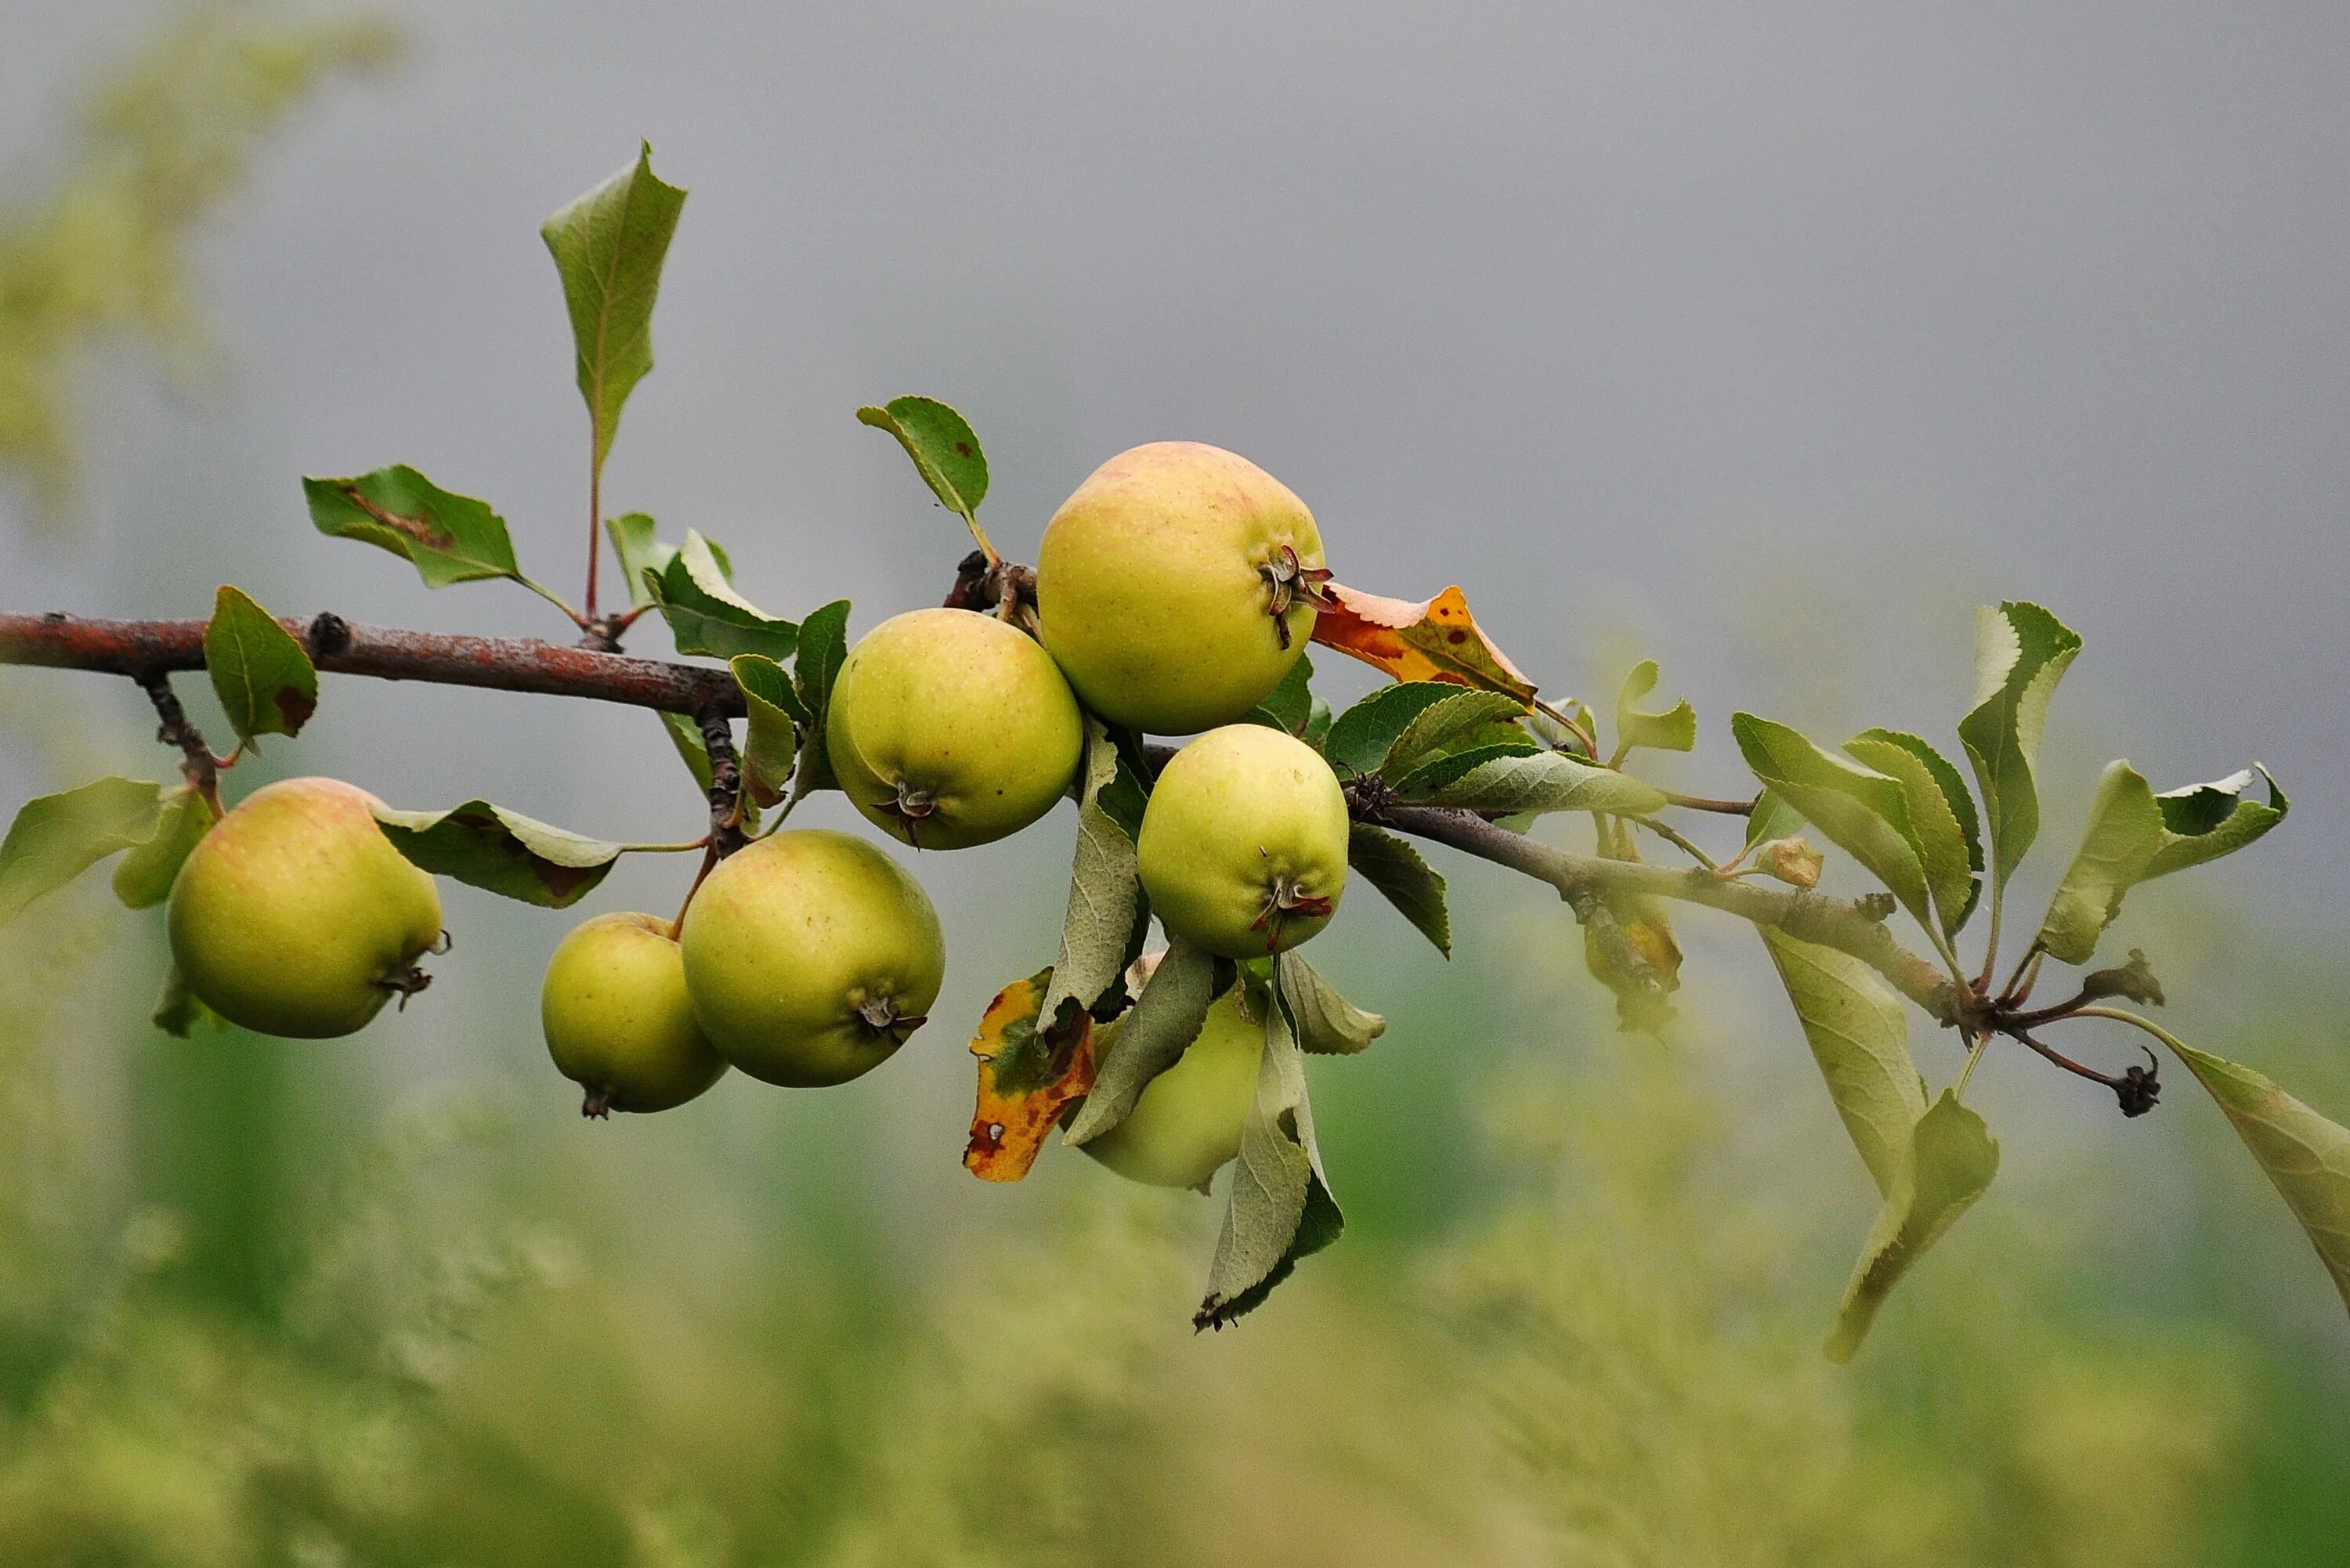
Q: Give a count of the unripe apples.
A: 7